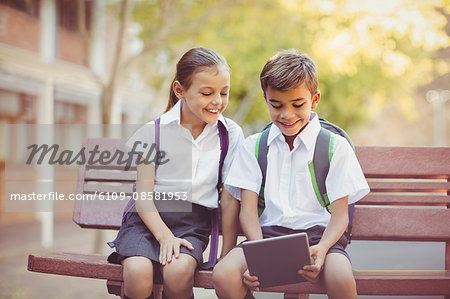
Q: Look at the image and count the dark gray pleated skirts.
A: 1